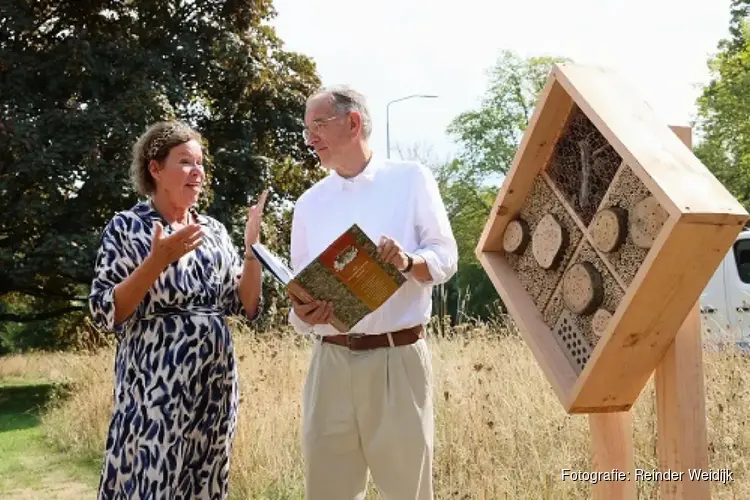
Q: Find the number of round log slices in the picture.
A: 6